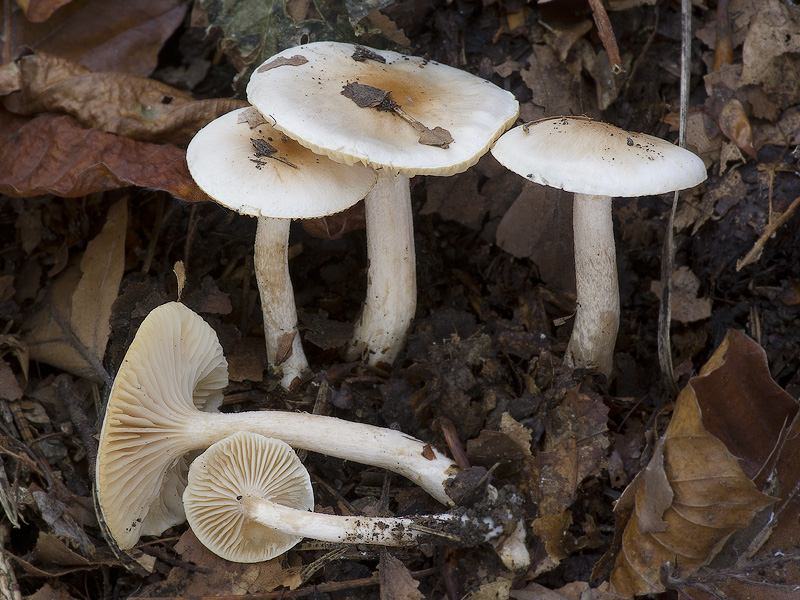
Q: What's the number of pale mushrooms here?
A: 5